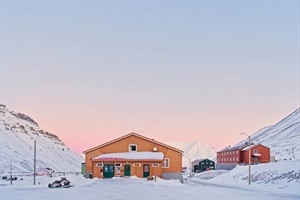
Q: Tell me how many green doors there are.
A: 3